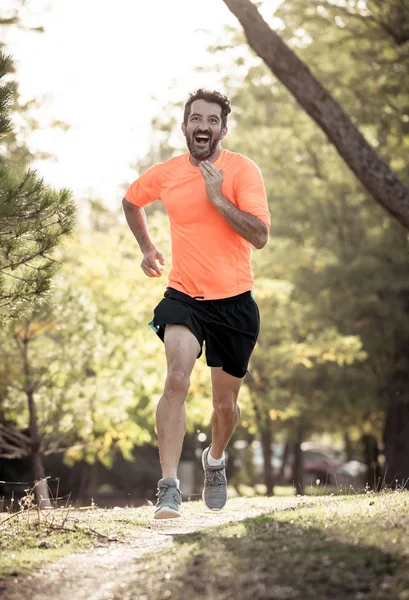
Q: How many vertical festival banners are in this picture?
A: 0